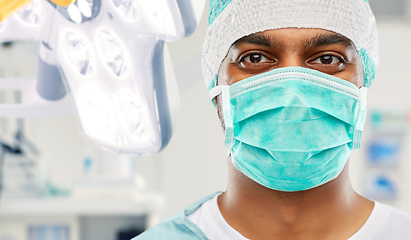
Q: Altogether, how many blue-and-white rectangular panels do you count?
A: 2